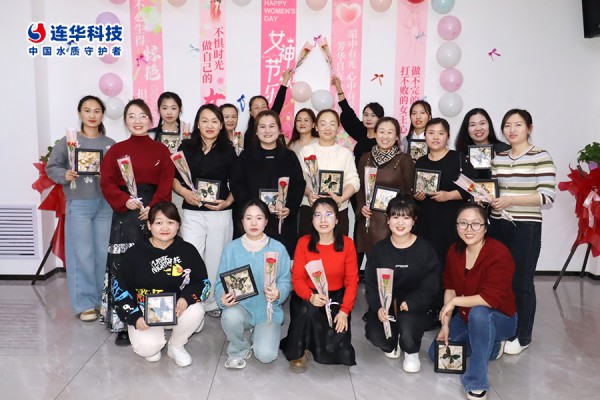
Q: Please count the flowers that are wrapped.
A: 14